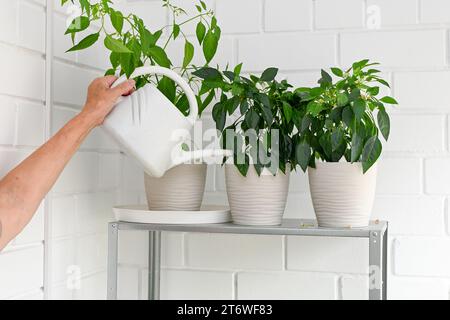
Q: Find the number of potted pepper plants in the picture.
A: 3